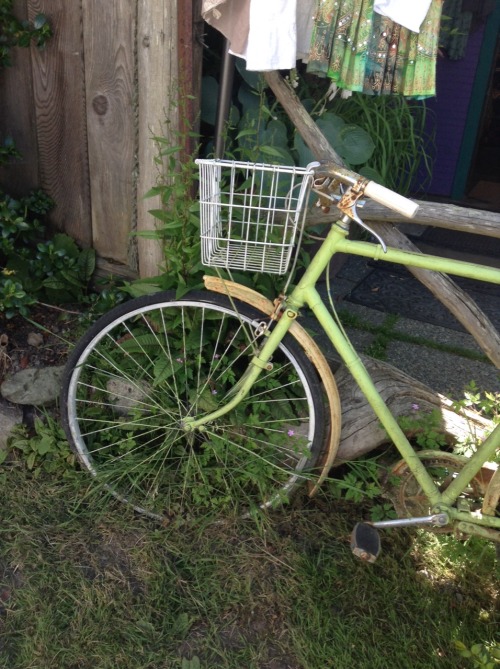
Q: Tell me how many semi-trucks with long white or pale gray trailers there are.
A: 0